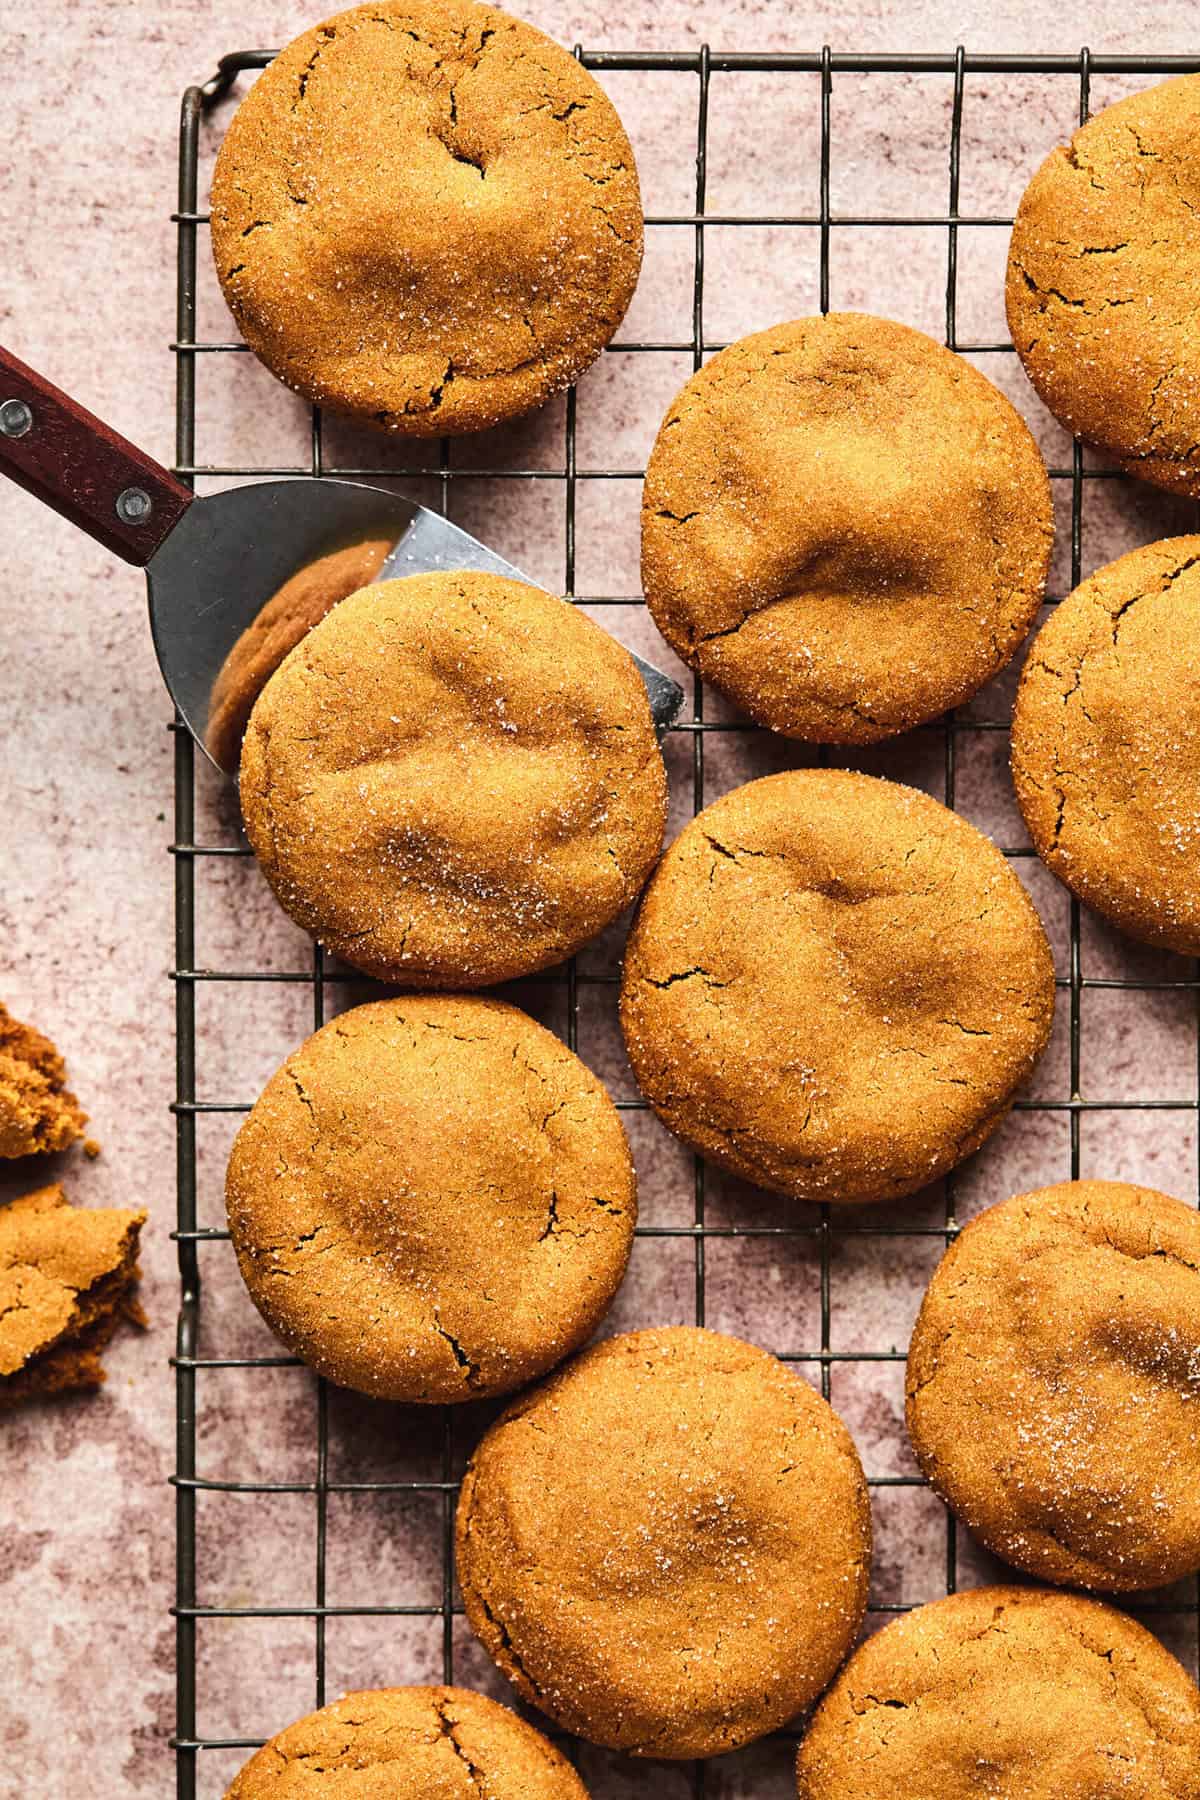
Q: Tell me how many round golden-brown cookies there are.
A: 11